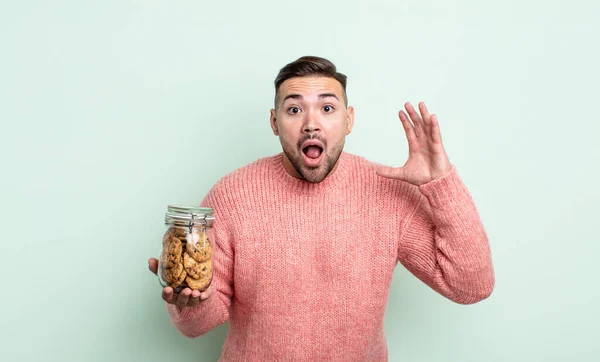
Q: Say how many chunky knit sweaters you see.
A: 1